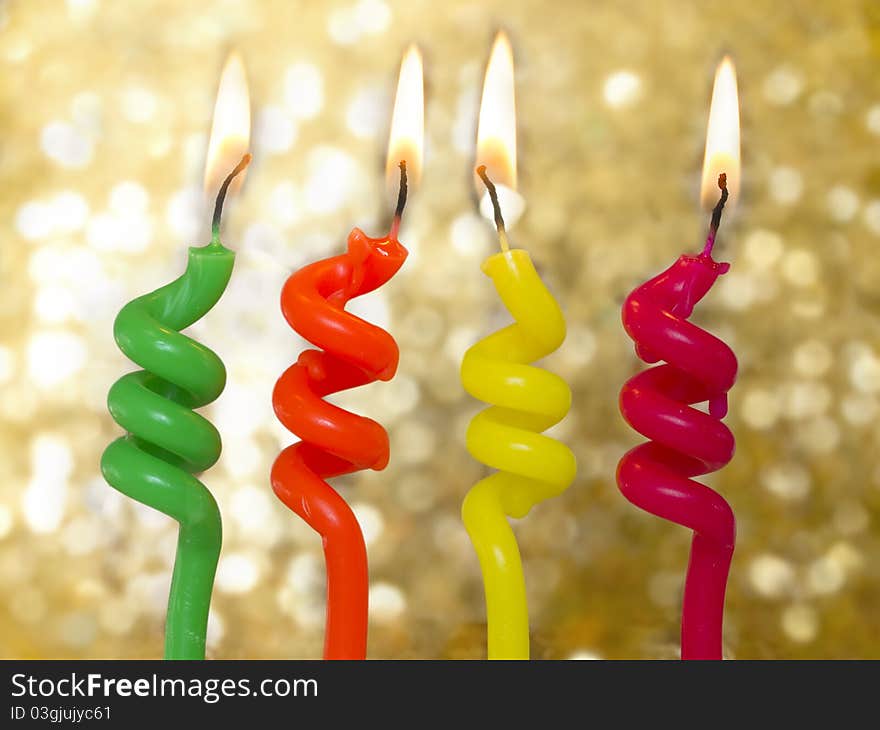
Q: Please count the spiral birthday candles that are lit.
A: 4